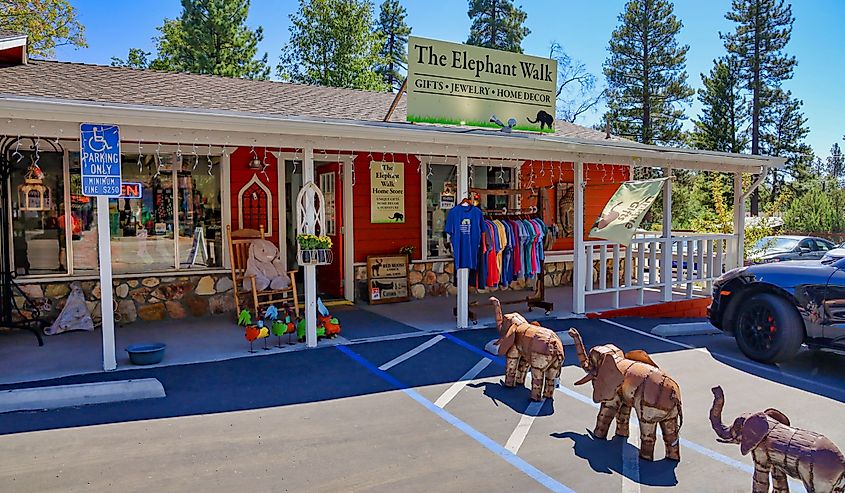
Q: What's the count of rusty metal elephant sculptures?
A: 3